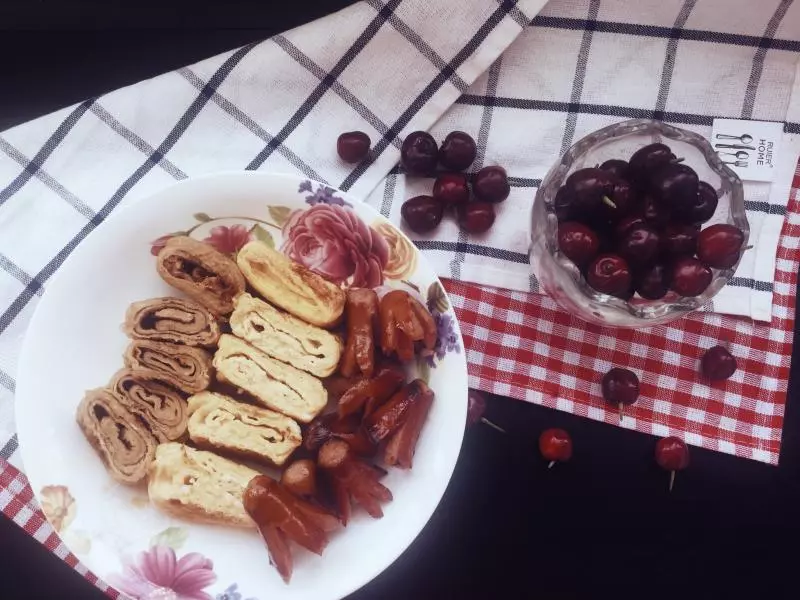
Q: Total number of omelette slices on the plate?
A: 5